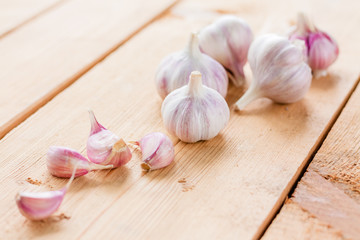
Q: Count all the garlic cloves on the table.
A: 4